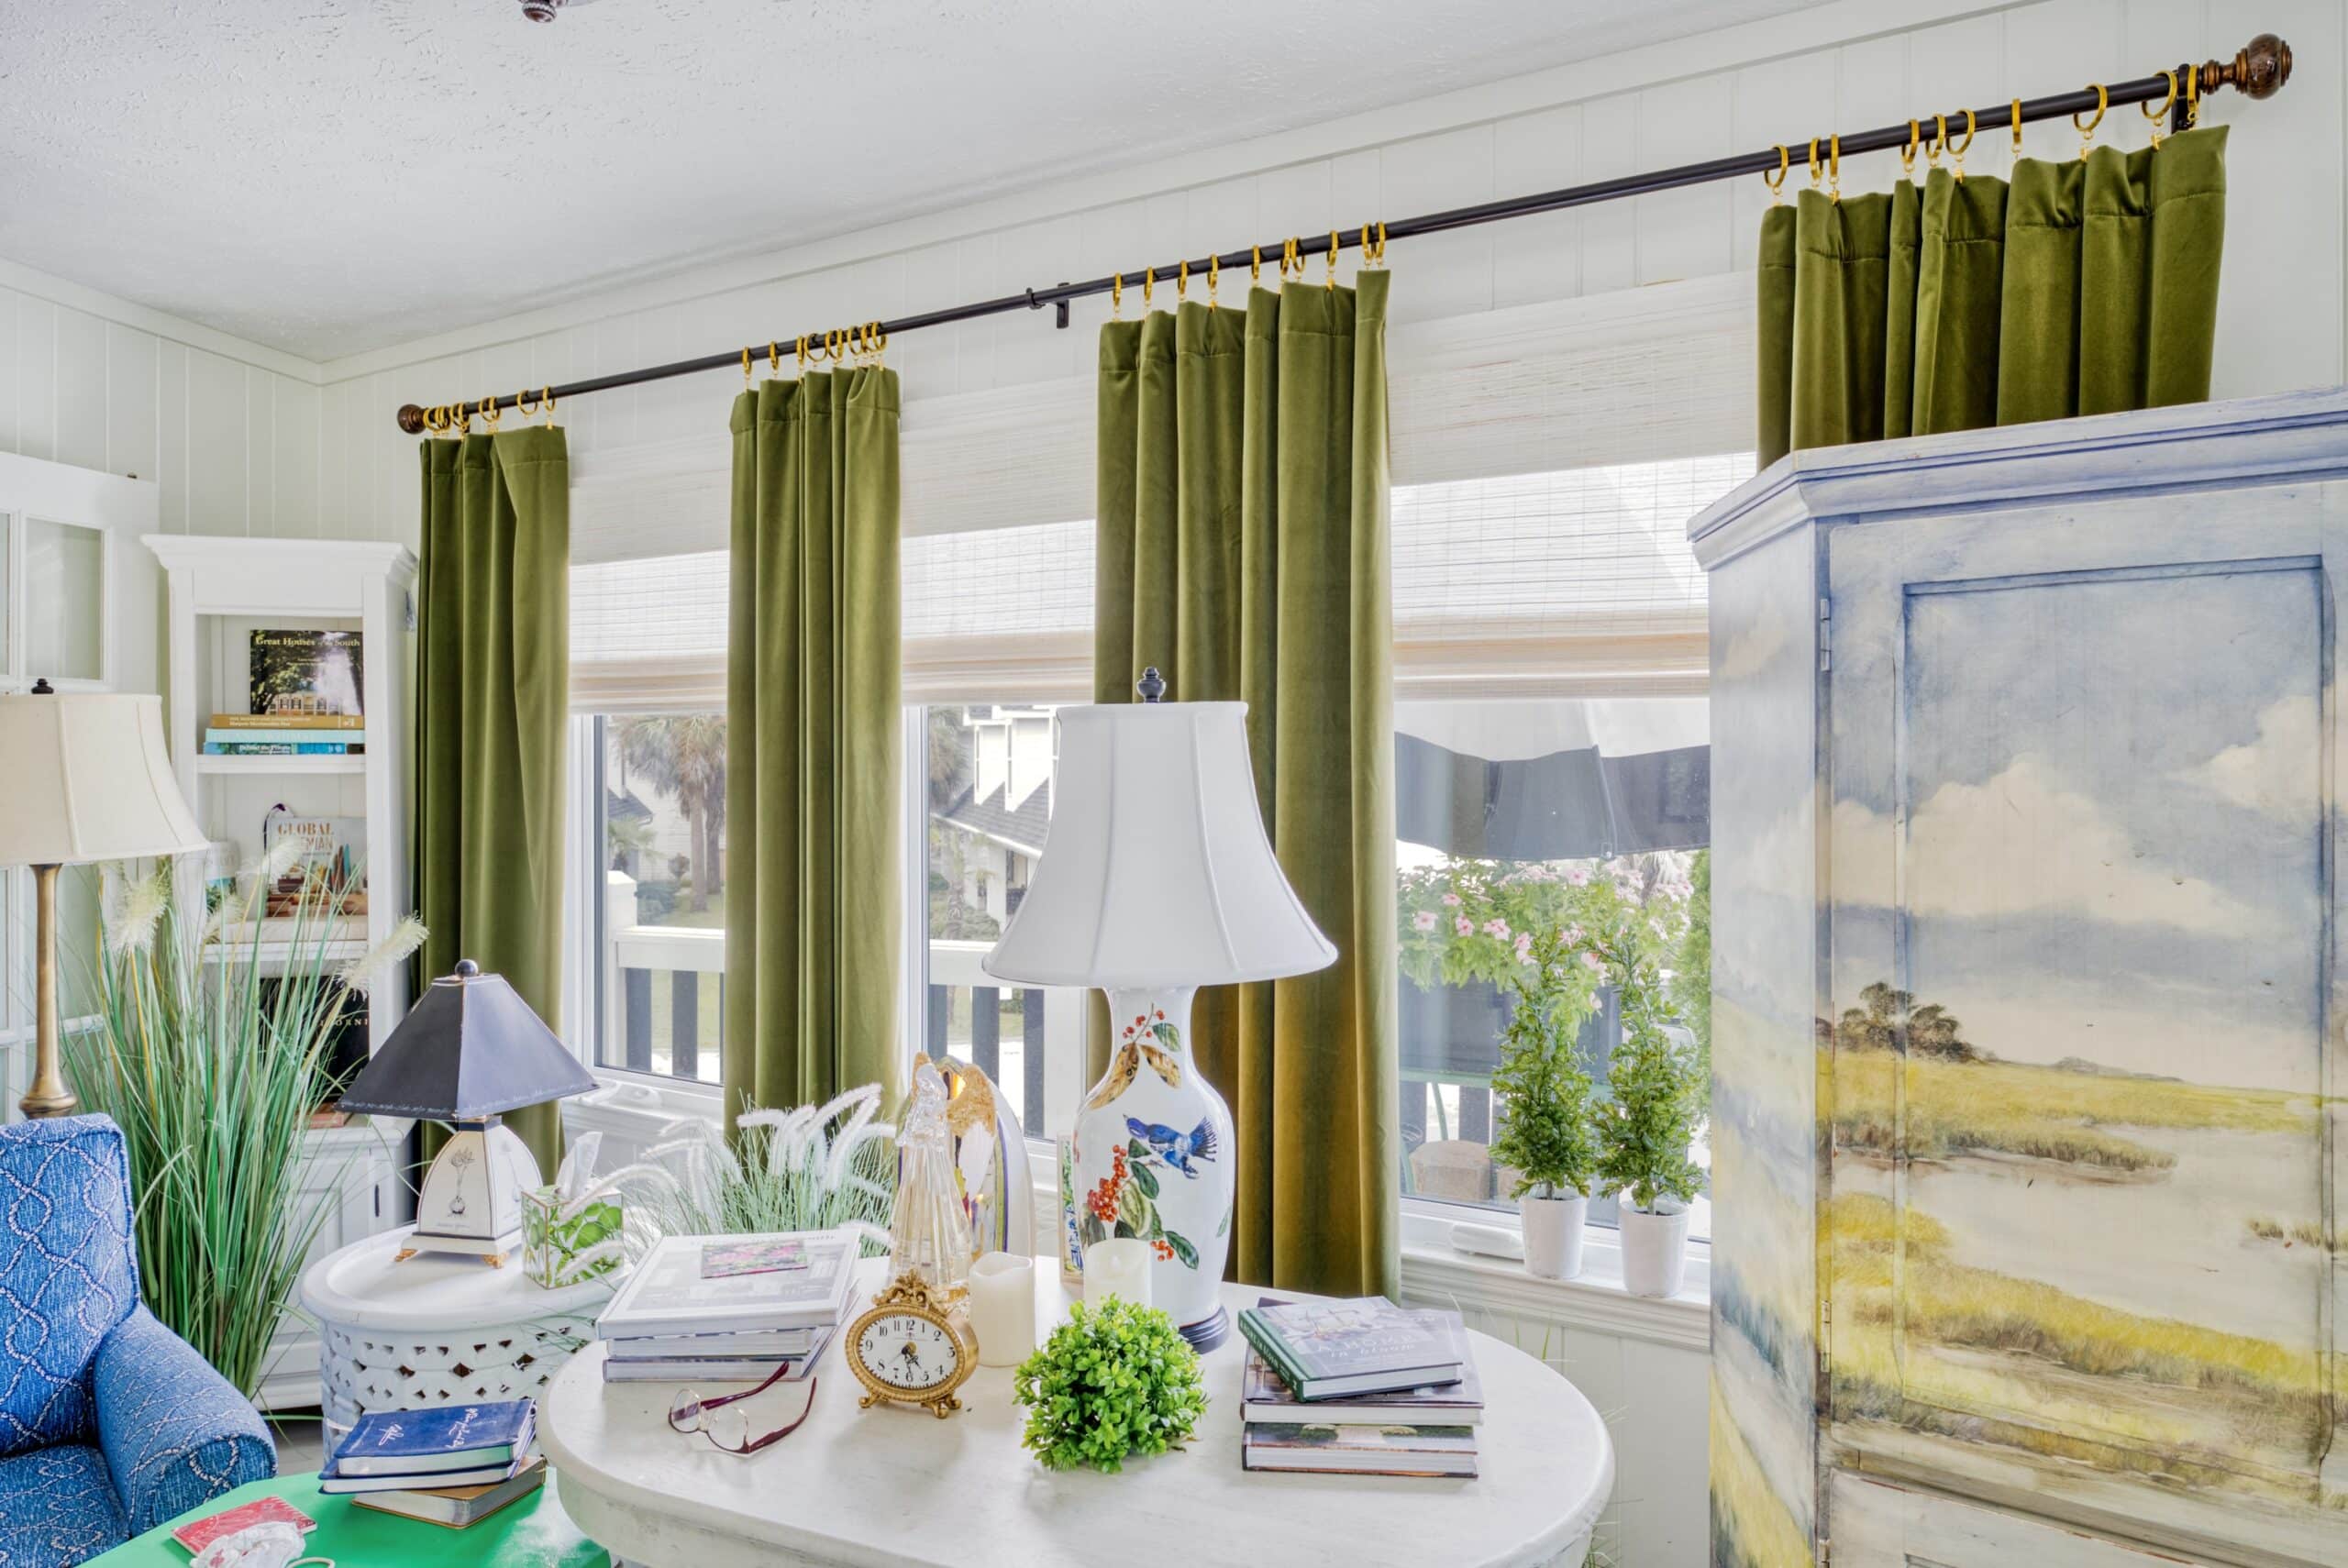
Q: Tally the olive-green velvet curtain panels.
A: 4